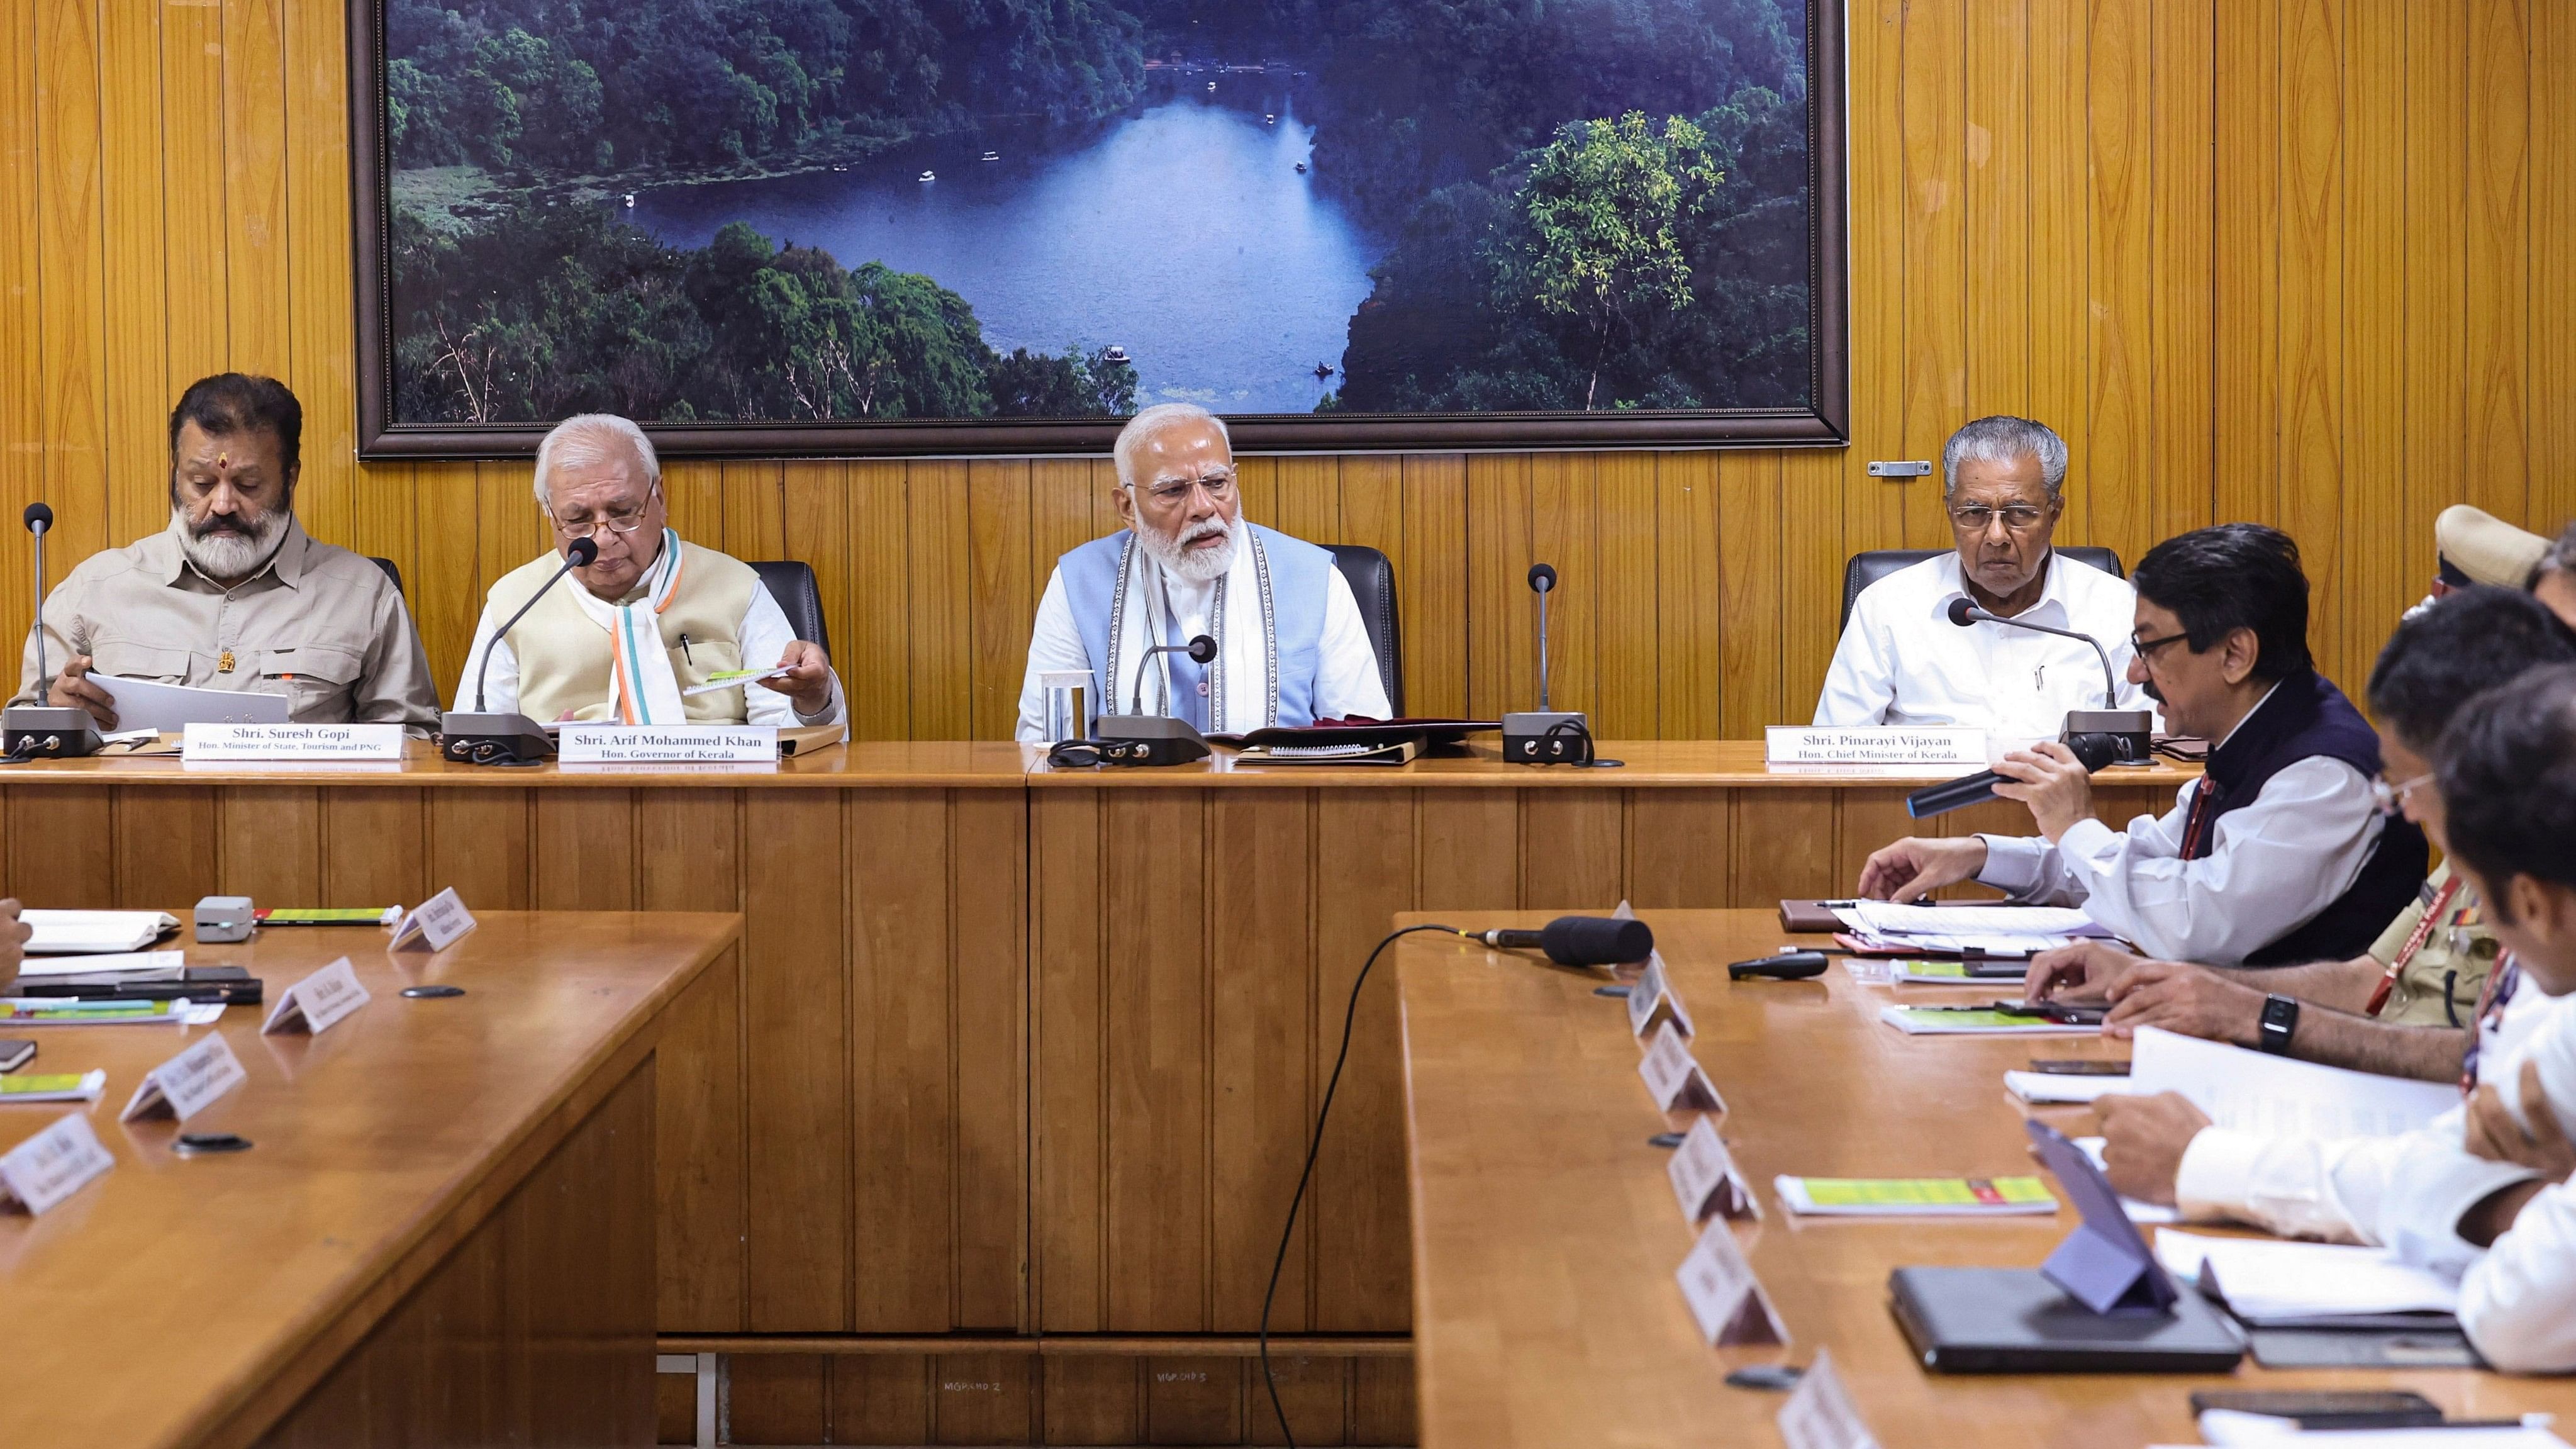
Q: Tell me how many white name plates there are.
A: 13